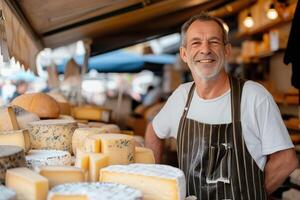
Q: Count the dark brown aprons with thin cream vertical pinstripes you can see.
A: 1